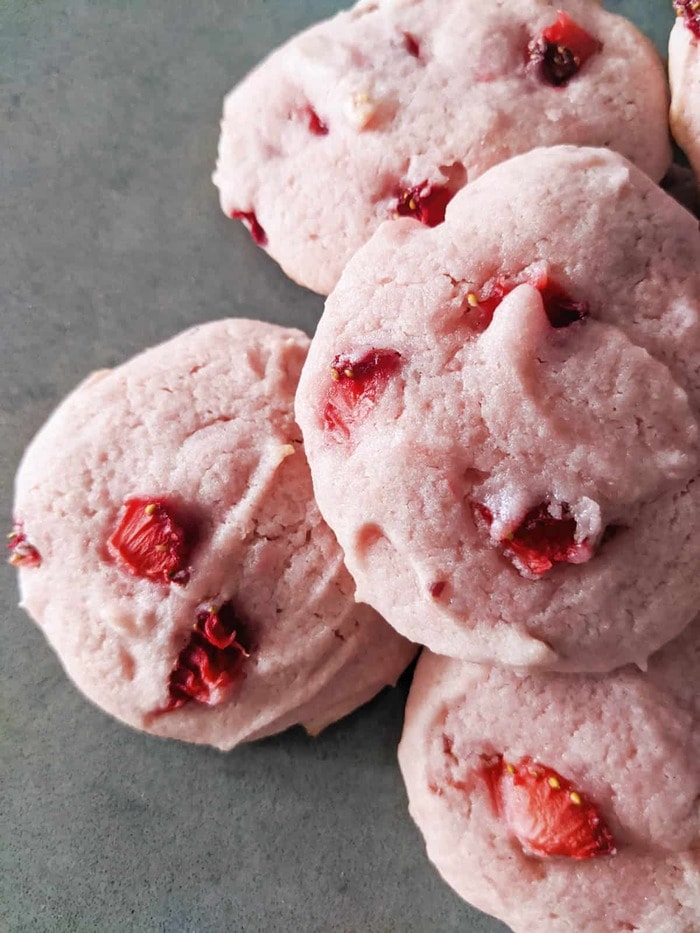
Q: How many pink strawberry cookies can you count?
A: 5